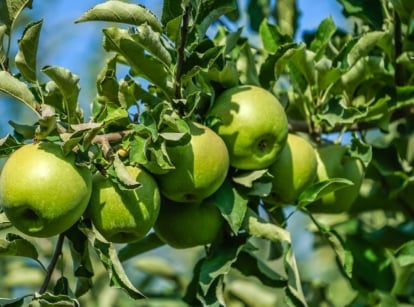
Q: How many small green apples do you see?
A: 7